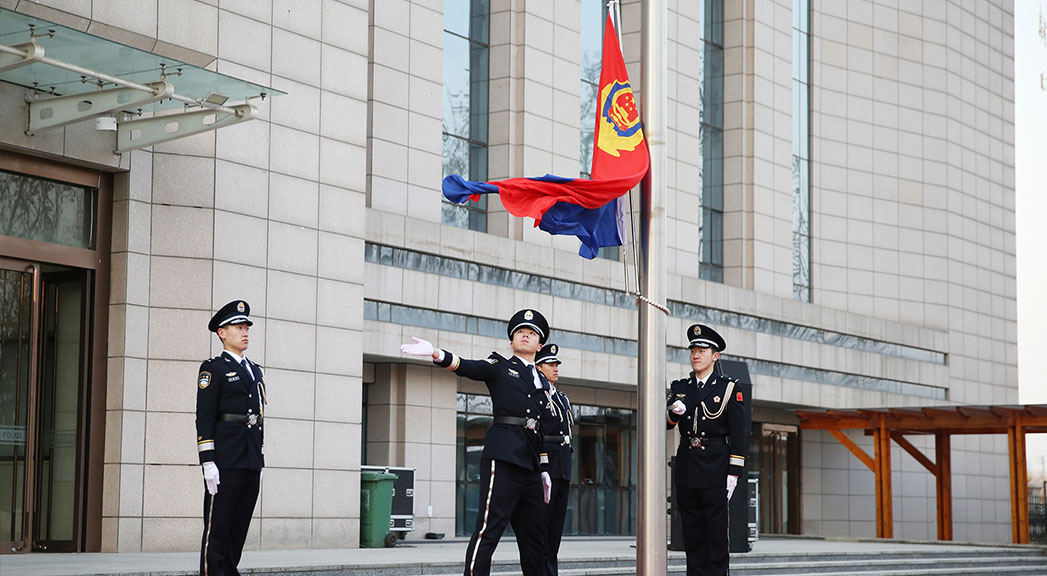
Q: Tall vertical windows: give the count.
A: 4